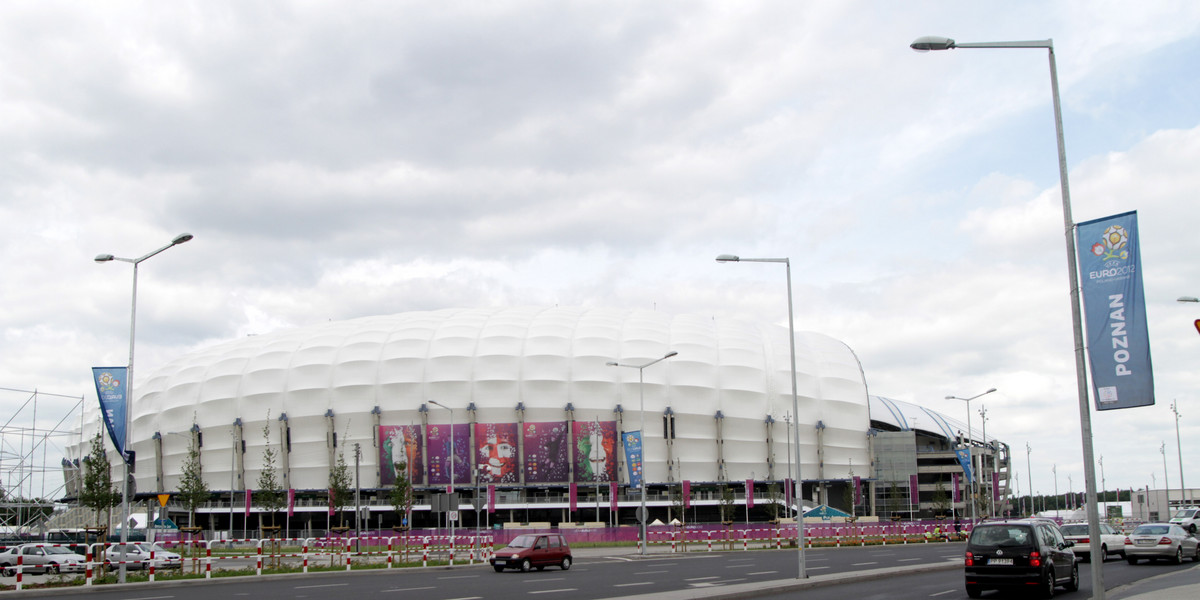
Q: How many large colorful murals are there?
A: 5